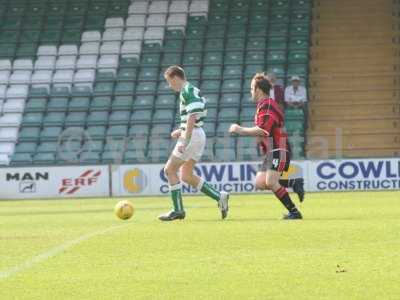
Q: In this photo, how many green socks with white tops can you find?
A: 2